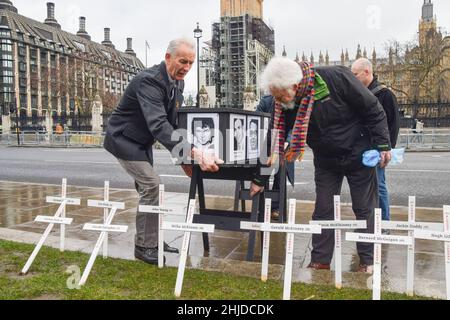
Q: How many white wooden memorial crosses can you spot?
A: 12